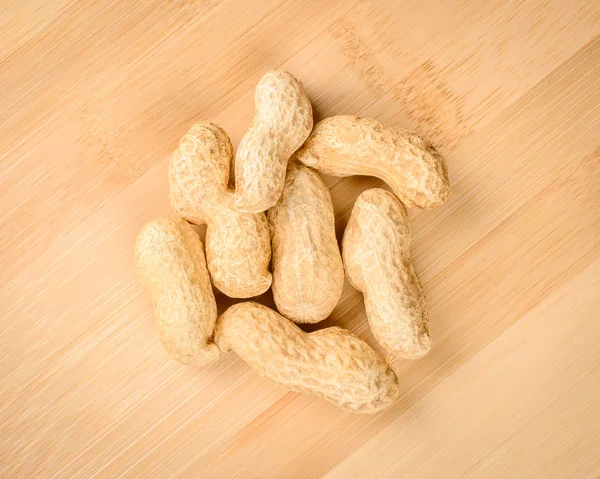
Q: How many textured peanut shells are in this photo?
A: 7